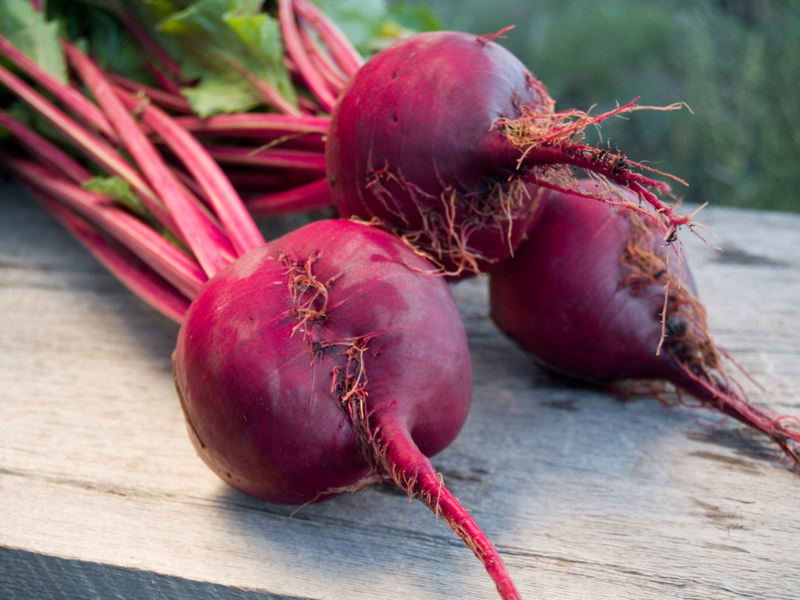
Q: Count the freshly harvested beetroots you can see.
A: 3